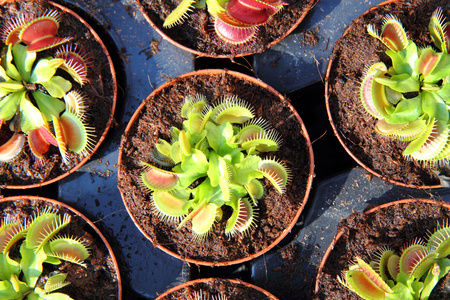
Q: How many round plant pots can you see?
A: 7